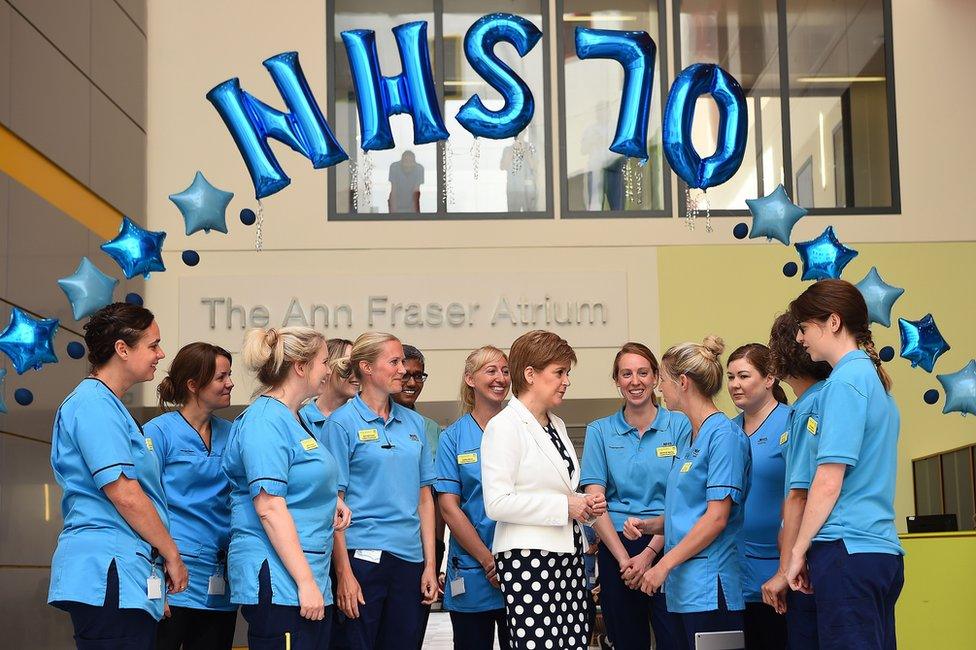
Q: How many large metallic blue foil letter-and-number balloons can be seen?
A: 5